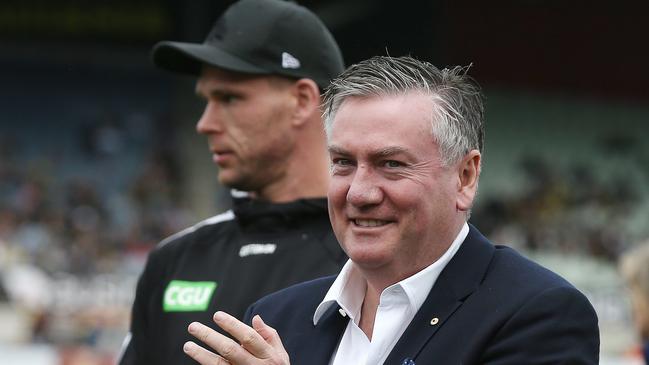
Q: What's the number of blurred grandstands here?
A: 2